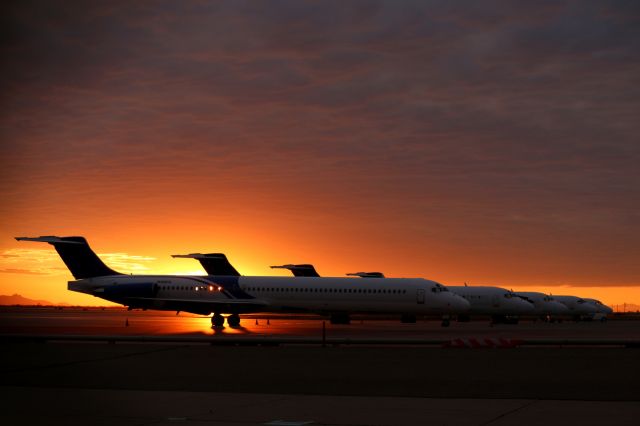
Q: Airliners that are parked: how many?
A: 5